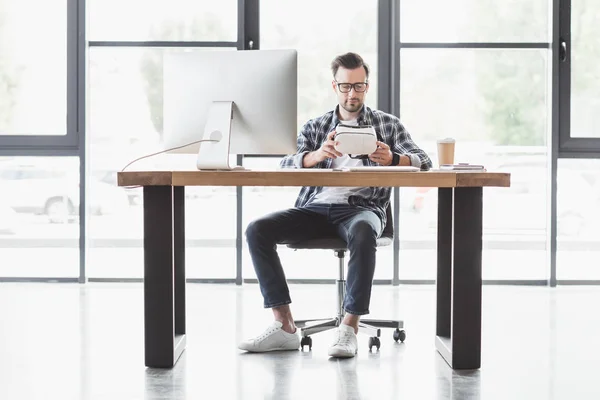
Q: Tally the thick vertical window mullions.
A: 4